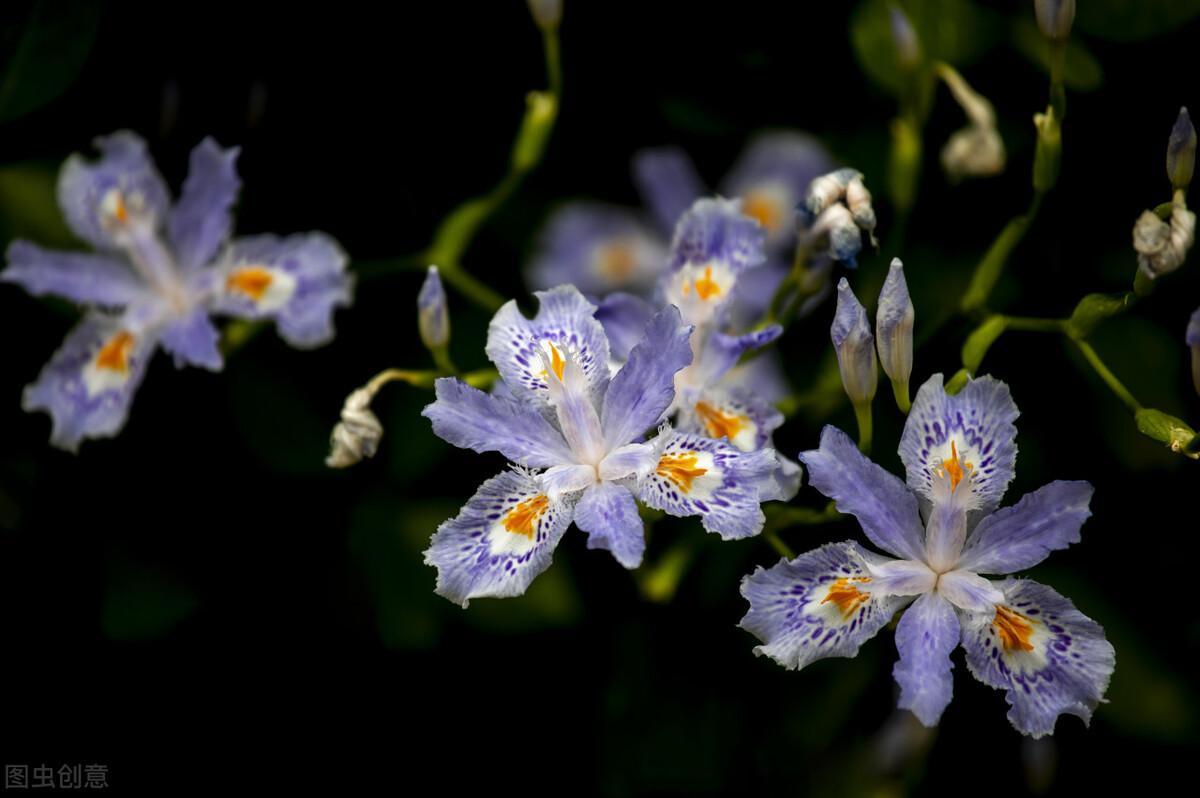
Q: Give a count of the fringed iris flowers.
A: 5